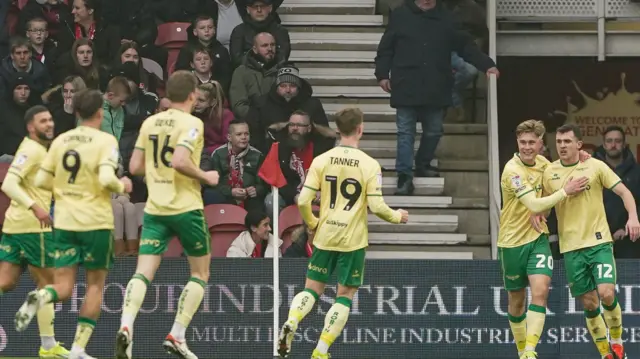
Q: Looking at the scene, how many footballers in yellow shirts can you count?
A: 6